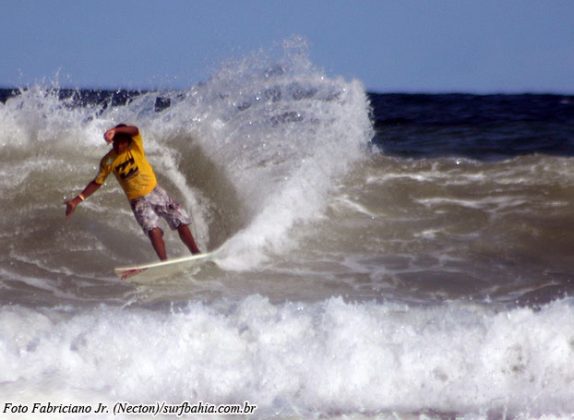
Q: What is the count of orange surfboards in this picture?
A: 0